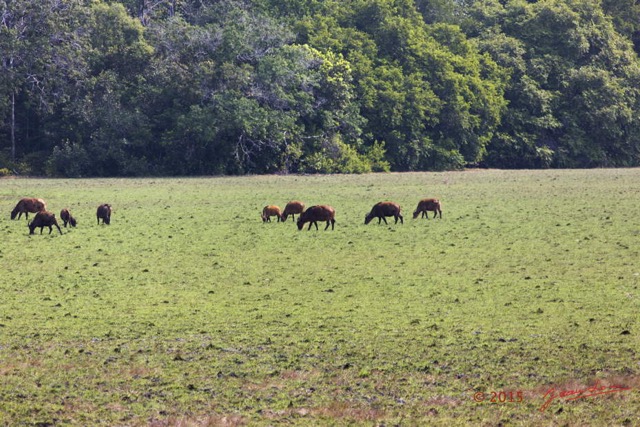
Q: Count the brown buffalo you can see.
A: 9